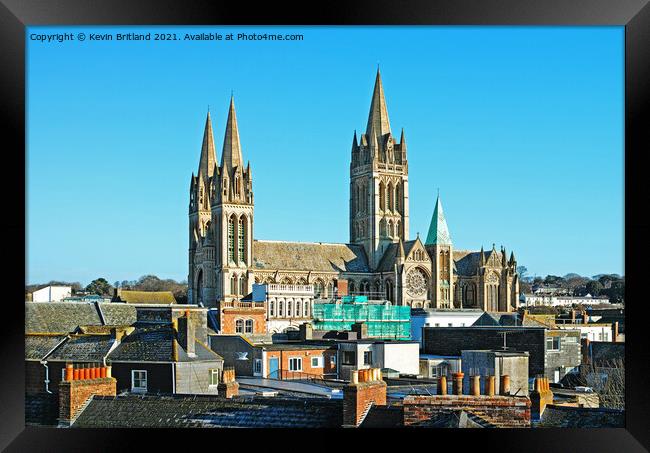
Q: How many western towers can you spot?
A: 2